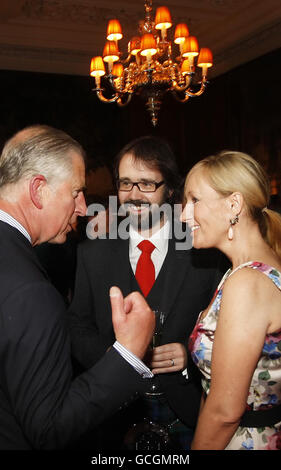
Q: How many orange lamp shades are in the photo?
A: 11